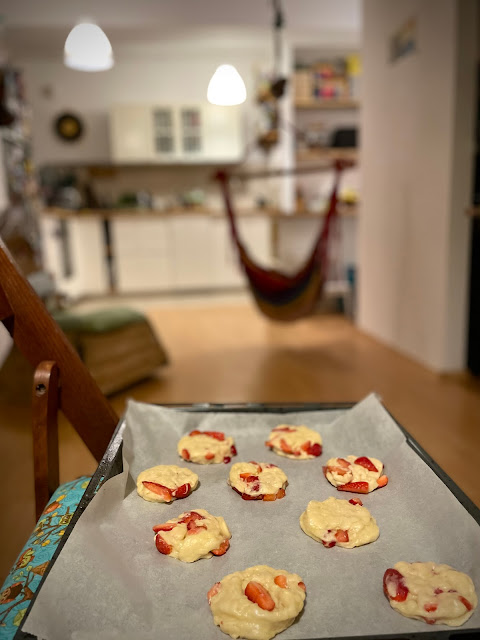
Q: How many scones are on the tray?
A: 9